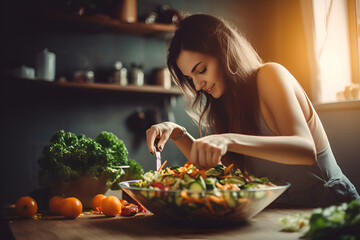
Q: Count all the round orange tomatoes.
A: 5